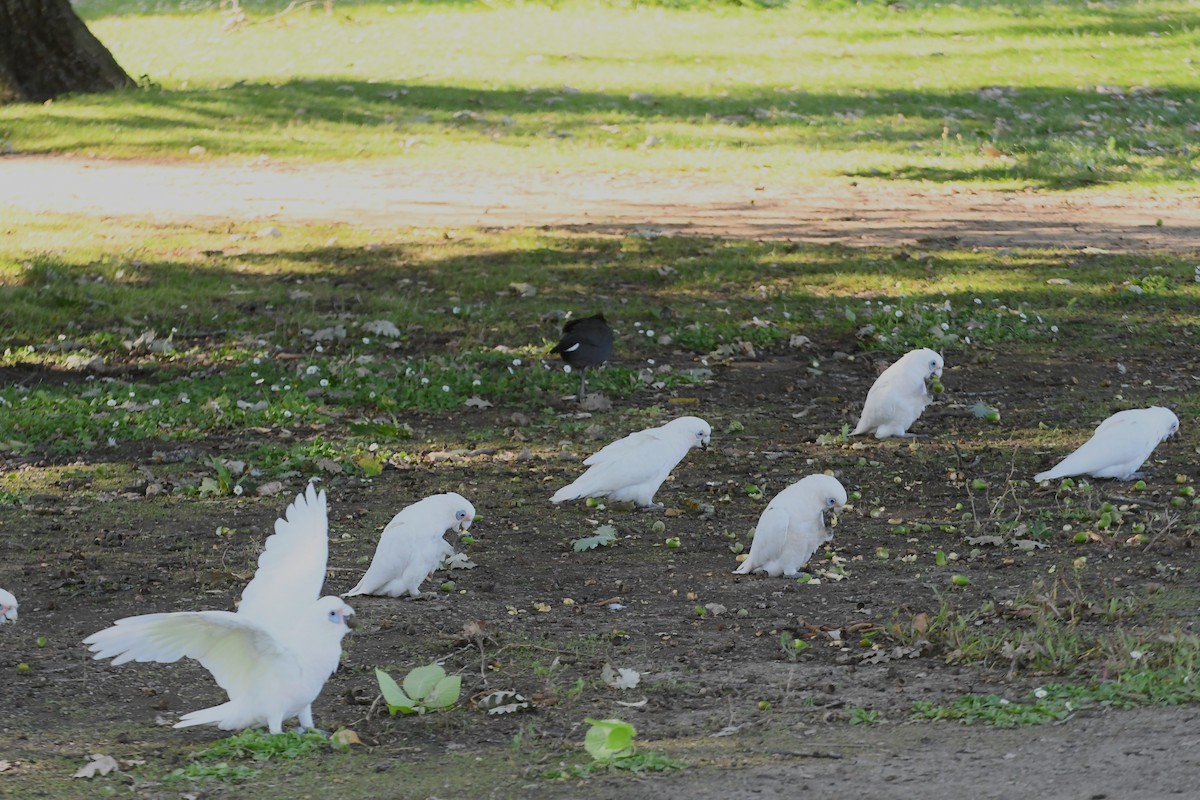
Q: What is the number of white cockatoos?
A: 7